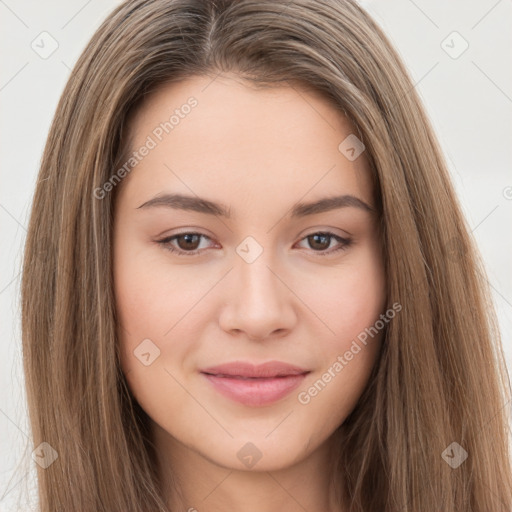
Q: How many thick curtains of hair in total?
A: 2